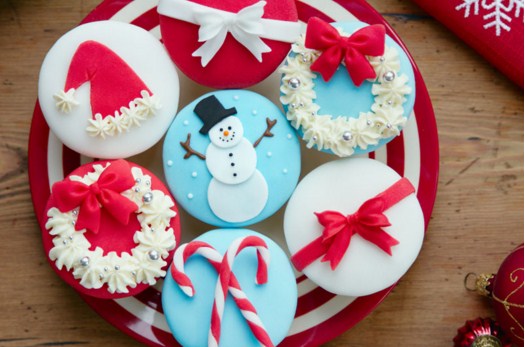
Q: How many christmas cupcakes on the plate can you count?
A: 7